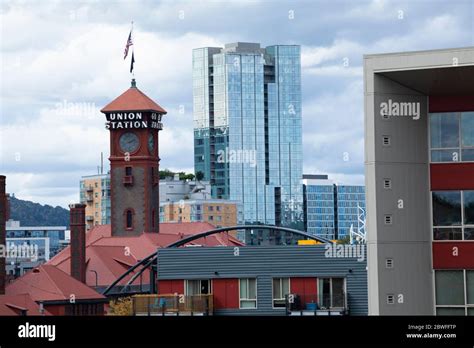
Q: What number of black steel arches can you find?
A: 2